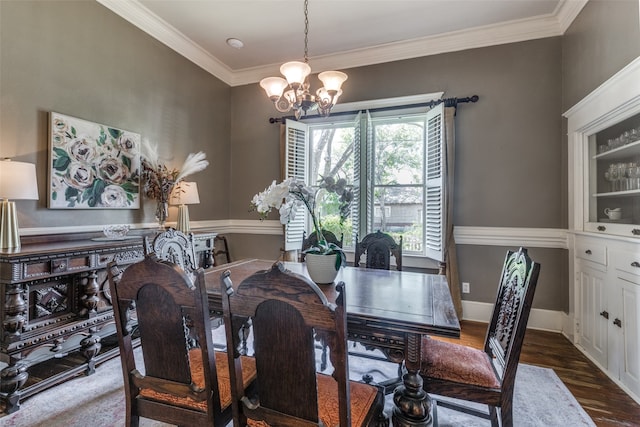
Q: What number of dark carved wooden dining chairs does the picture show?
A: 6